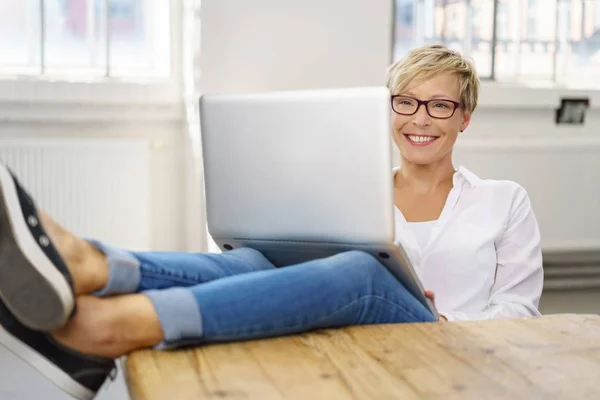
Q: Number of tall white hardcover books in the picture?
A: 0